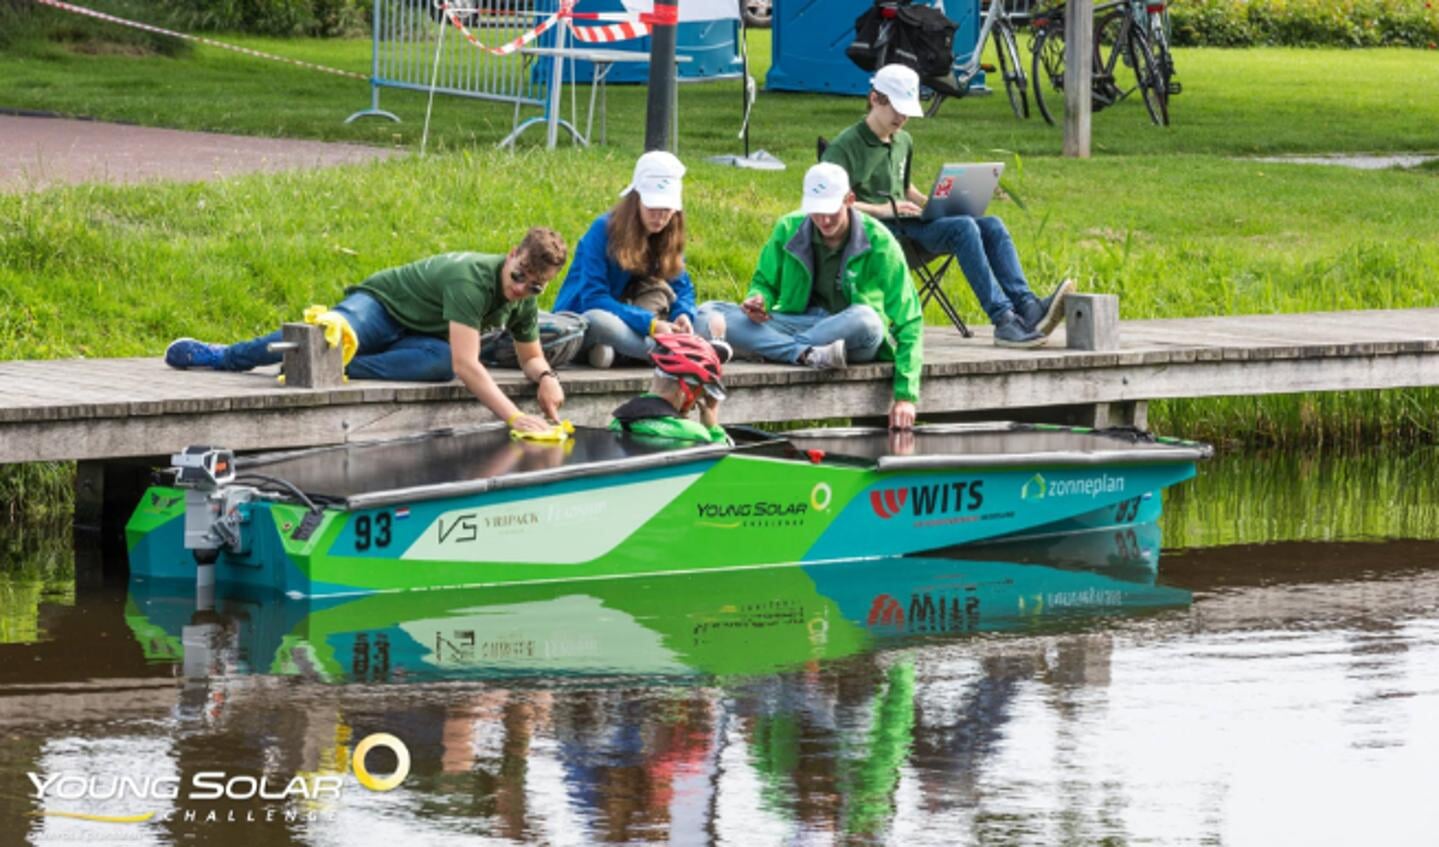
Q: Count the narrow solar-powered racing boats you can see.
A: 1